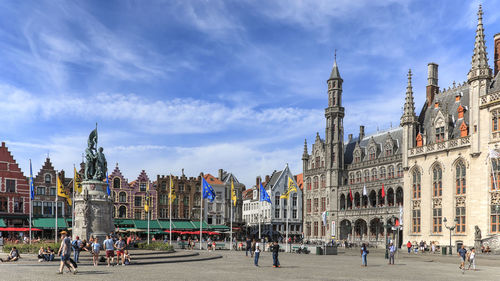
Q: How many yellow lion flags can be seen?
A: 6